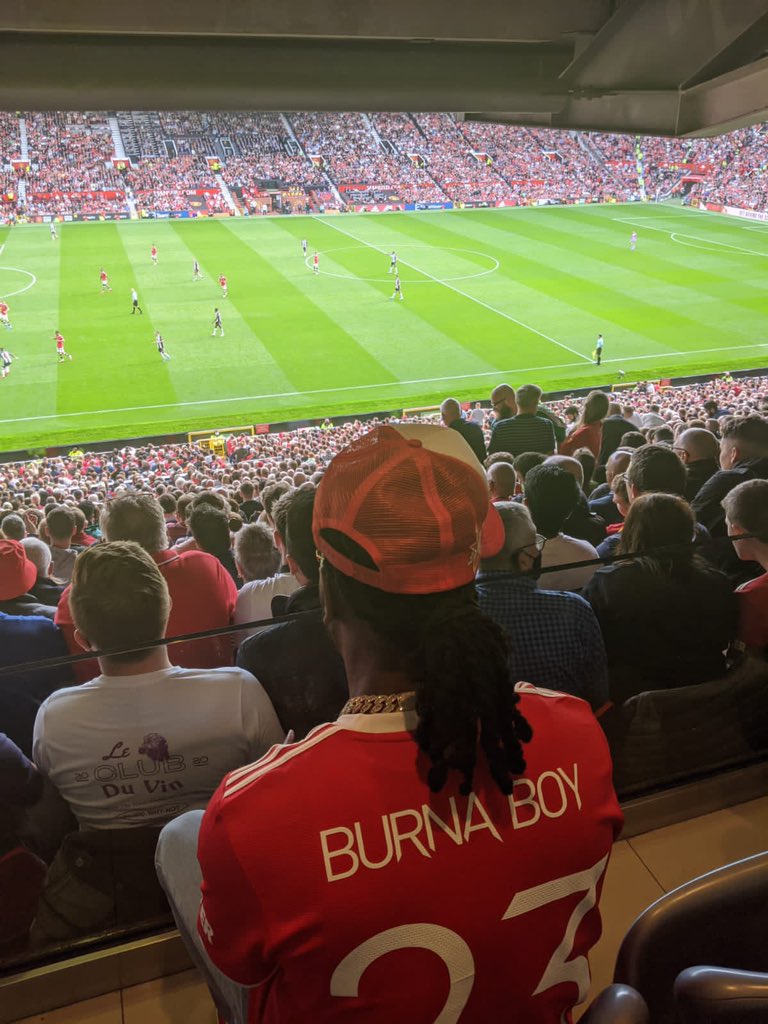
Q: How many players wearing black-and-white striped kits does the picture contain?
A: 8